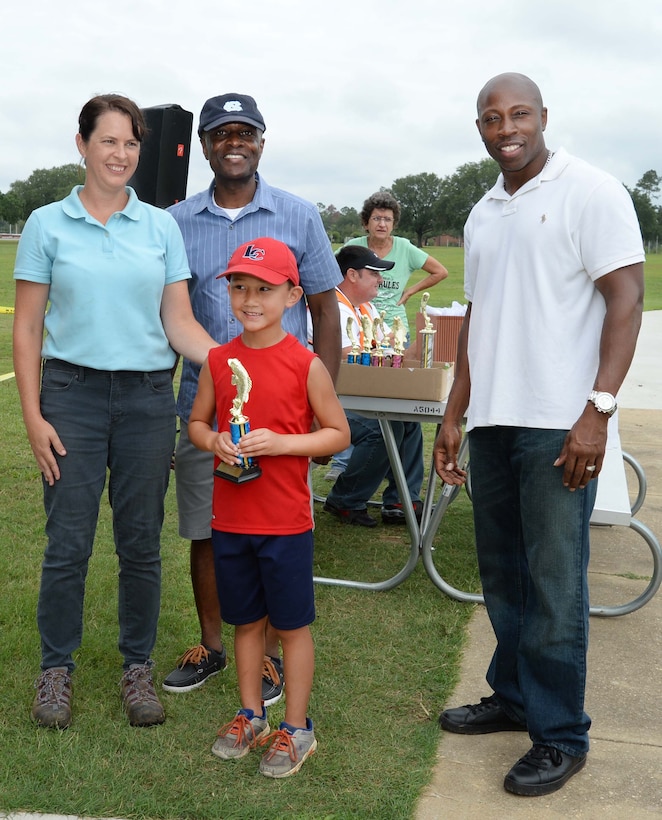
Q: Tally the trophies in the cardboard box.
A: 6